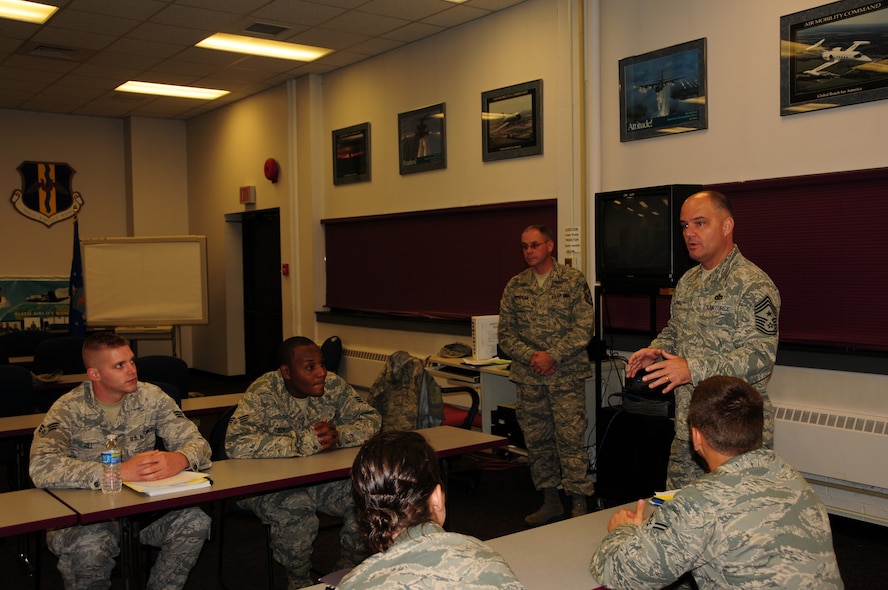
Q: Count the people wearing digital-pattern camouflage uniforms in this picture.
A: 6